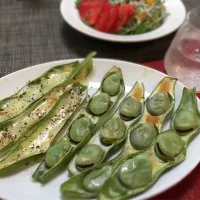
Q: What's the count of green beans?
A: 13